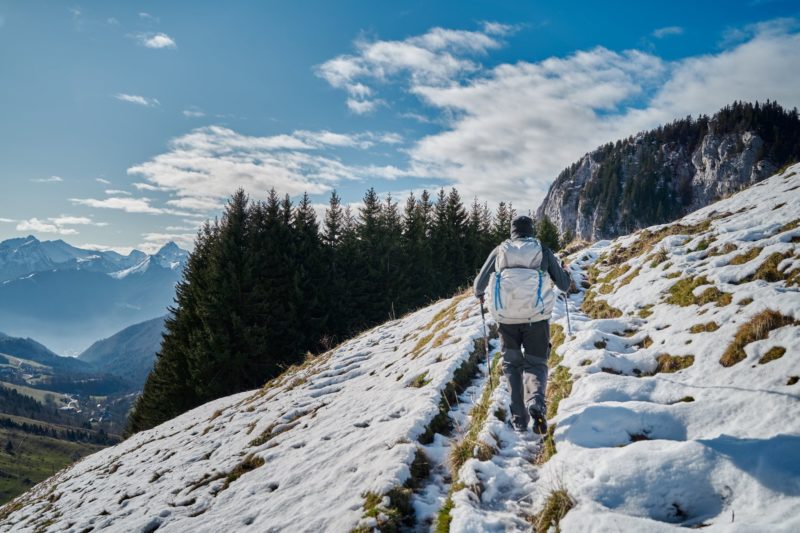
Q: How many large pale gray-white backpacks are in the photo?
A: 1